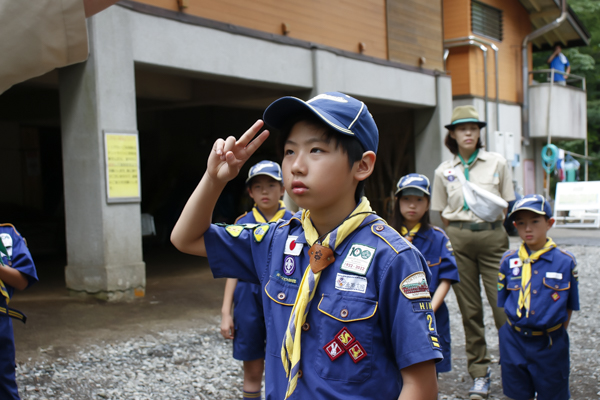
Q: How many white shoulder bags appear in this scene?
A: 1